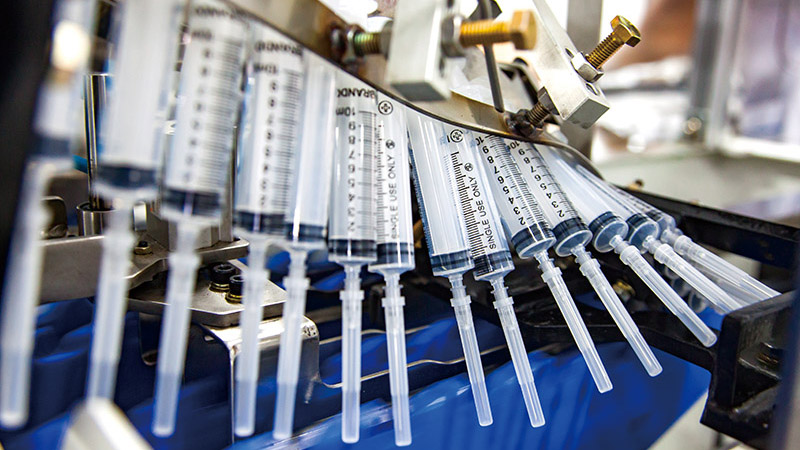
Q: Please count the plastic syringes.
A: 14